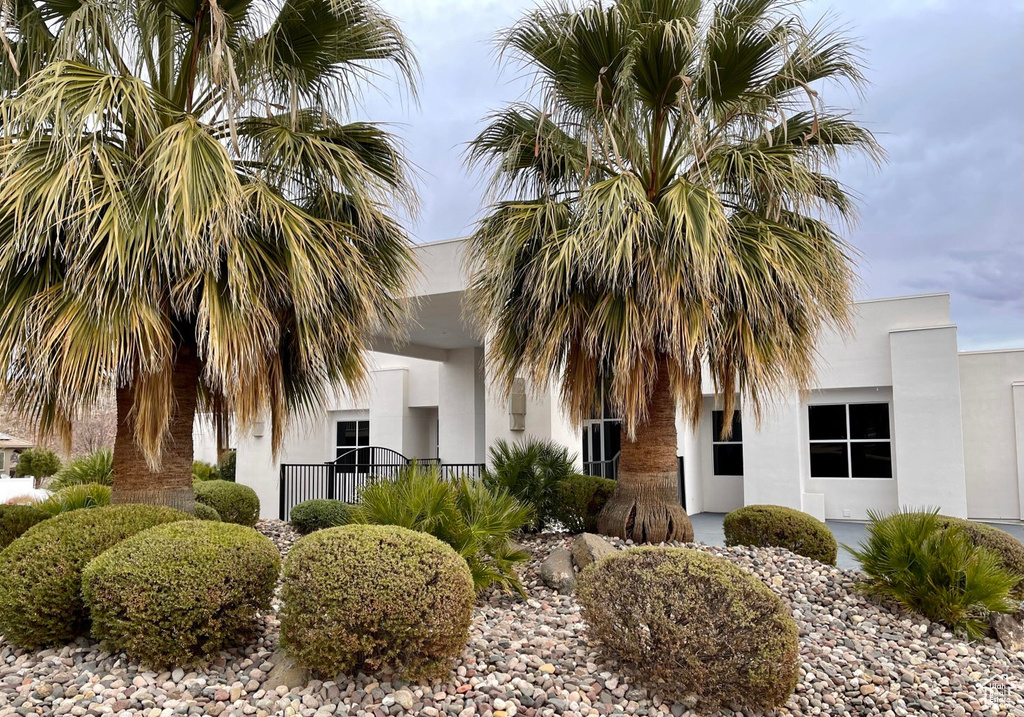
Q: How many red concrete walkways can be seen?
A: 0